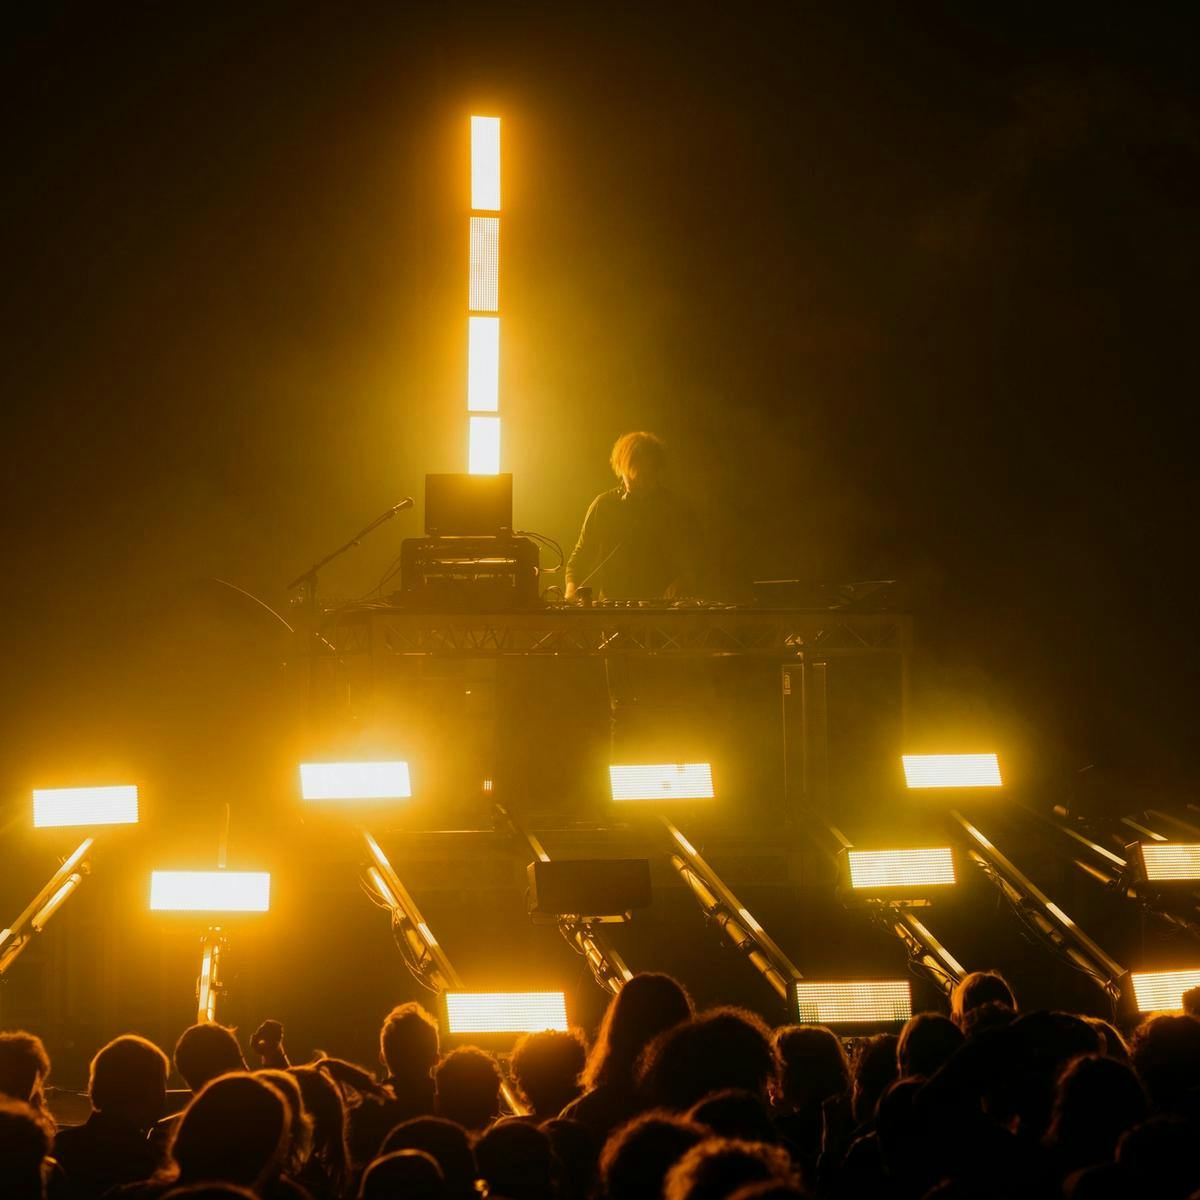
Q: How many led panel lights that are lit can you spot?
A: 14